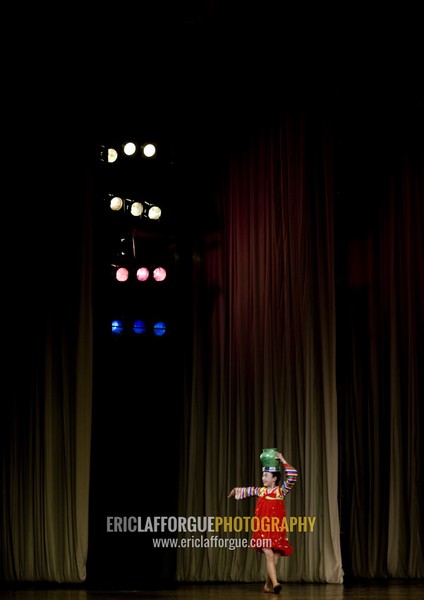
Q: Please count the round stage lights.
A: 12